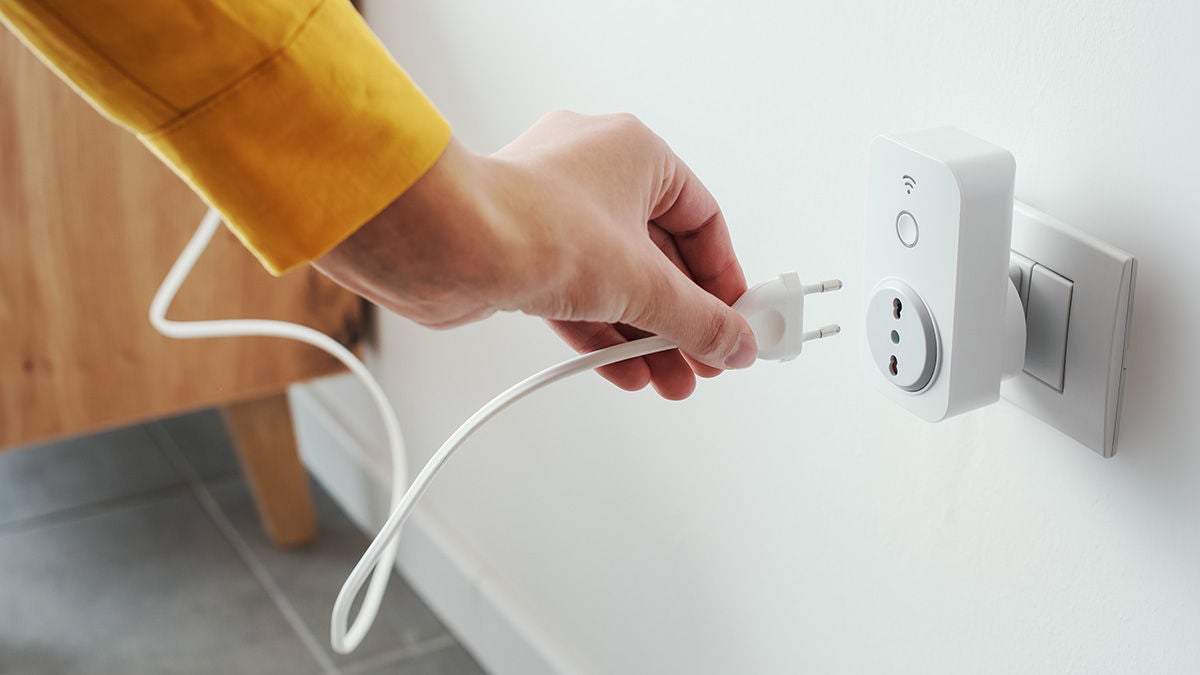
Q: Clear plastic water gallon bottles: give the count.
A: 0